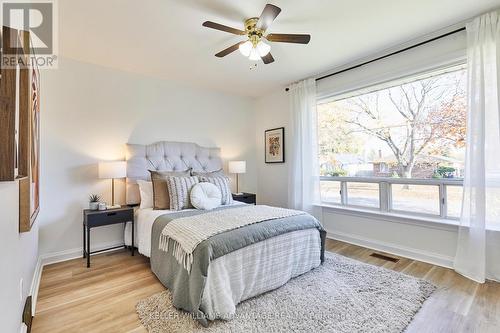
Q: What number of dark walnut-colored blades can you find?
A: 5